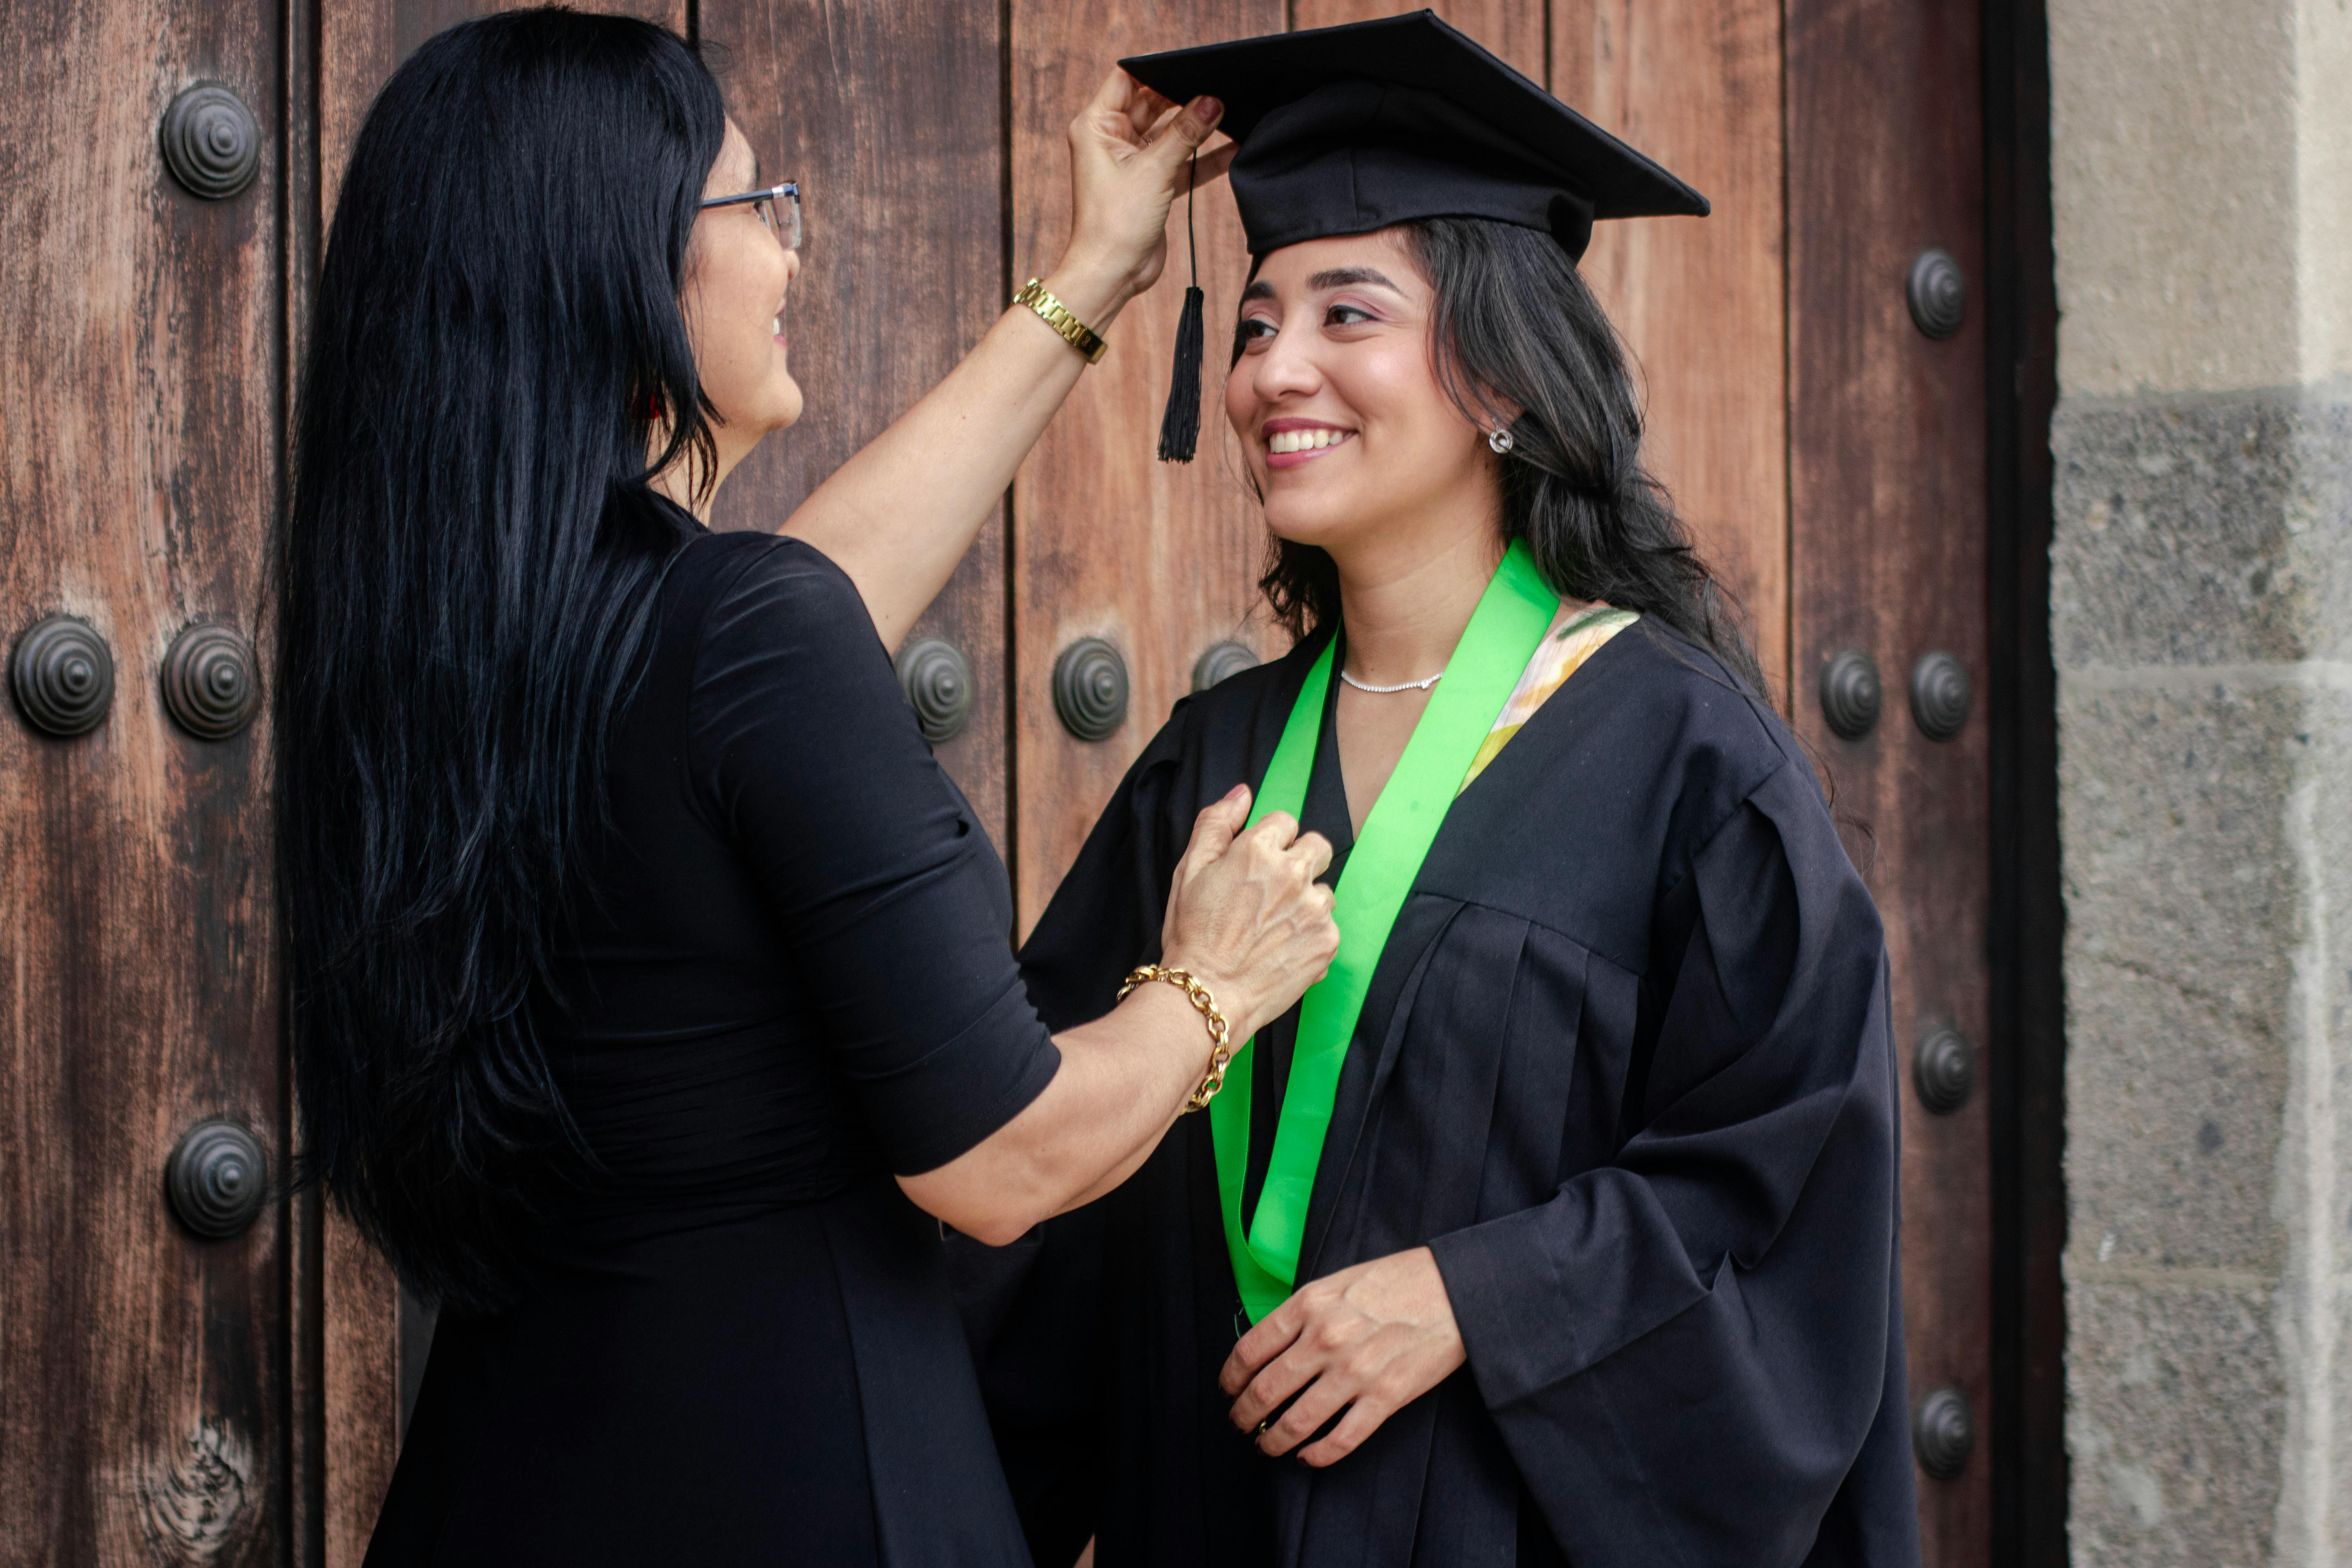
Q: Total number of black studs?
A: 12